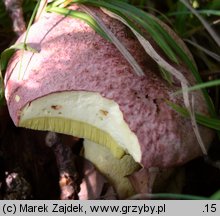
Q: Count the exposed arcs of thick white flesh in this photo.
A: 1